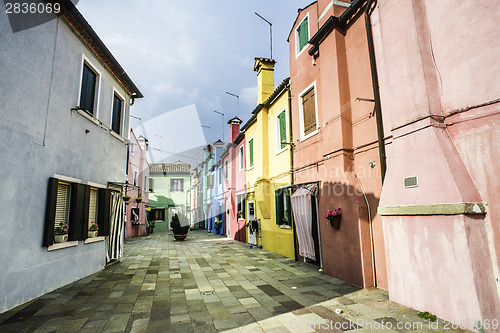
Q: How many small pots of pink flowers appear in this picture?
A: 3